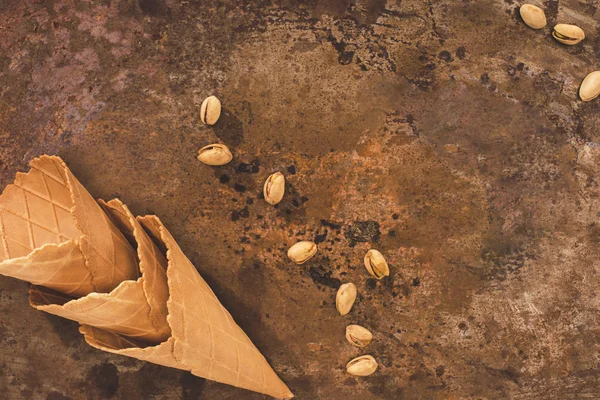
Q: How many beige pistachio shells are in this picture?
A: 11